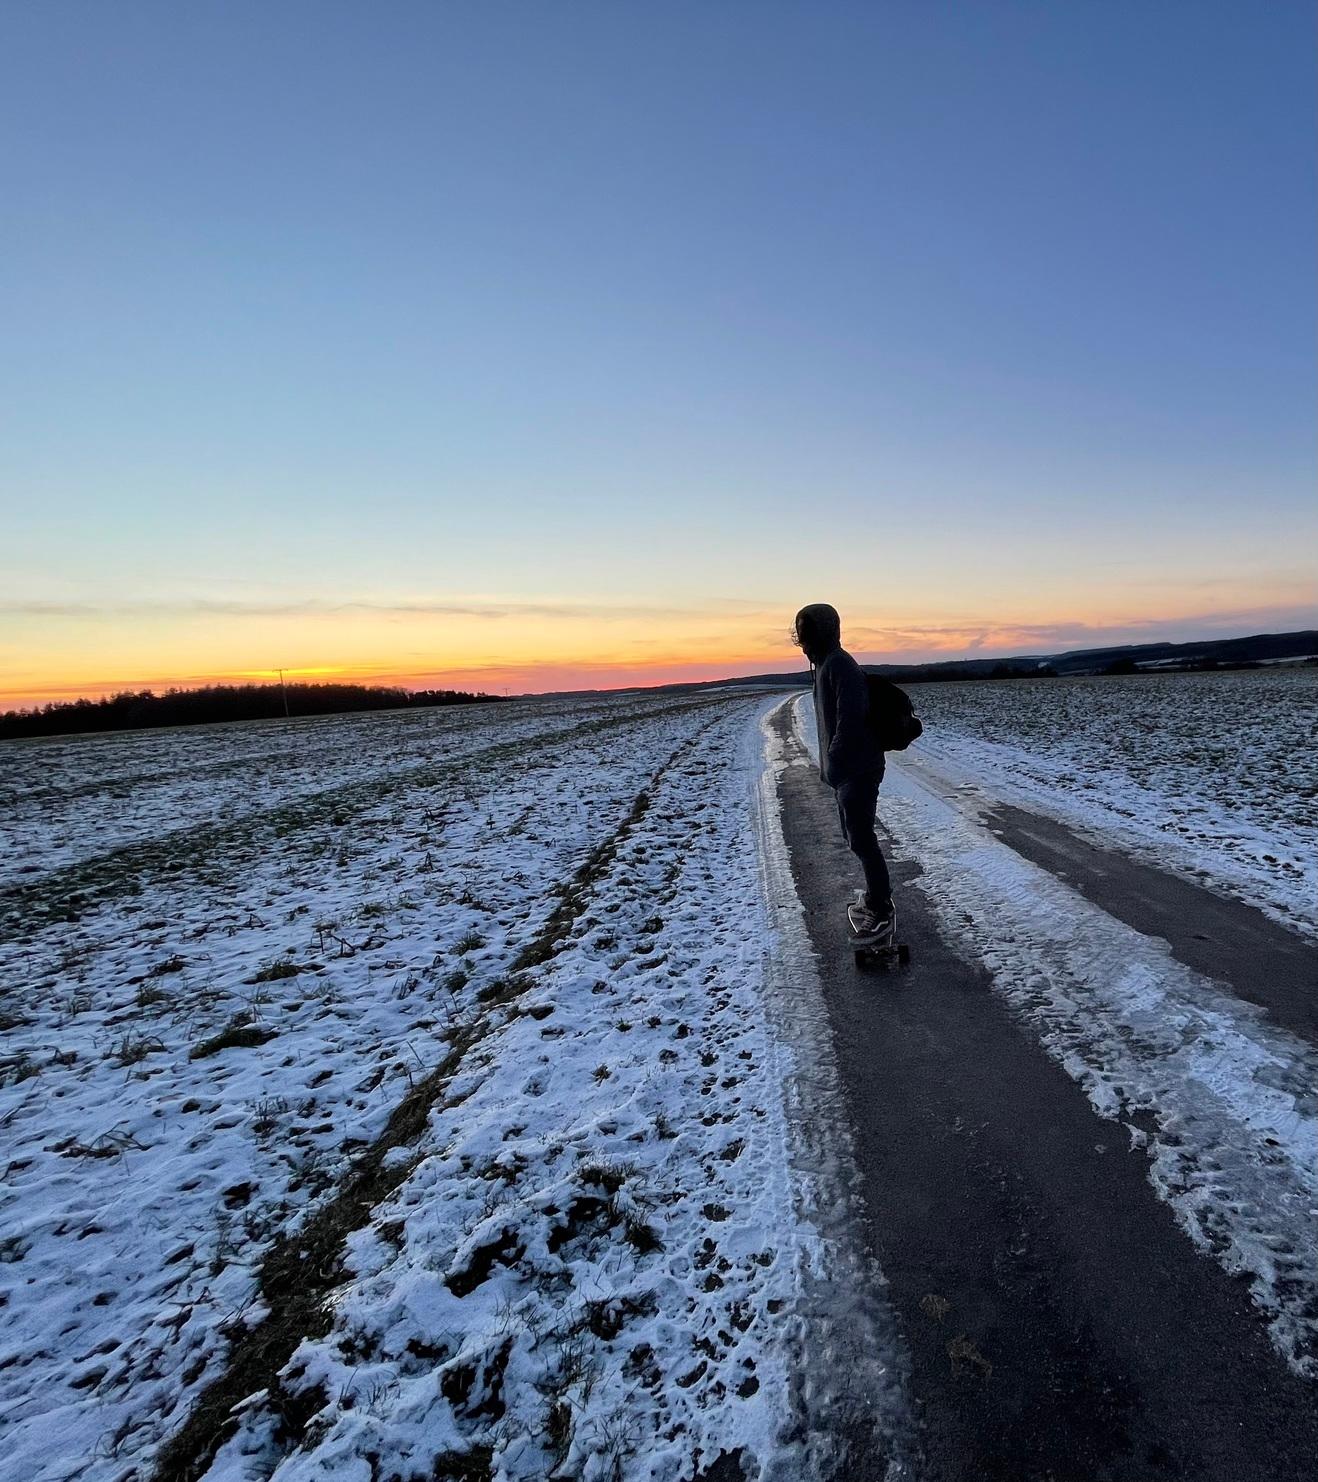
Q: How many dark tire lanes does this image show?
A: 2